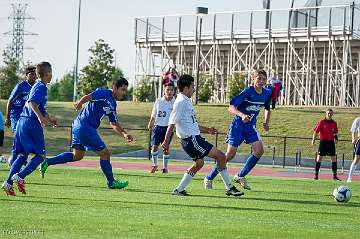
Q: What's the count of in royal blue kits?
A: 4